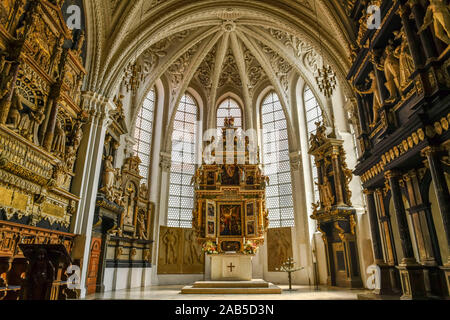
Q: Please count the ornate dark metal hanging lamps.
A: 2